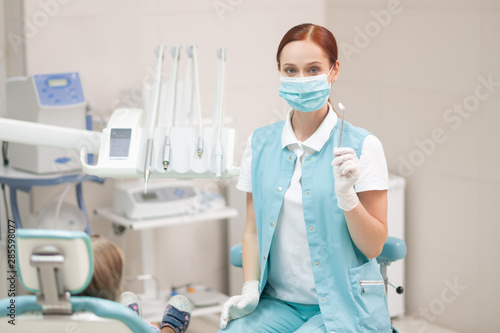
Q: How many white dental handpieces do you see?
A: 4